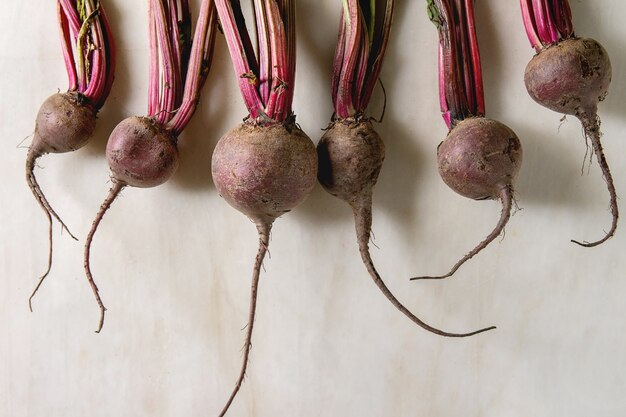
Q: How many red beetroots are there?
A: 6